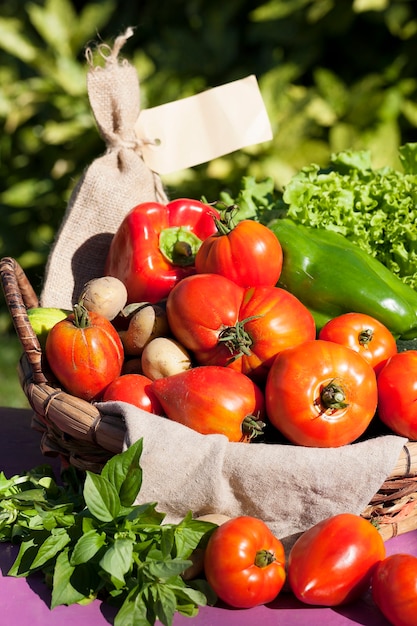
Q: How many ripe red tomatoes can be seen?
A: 11